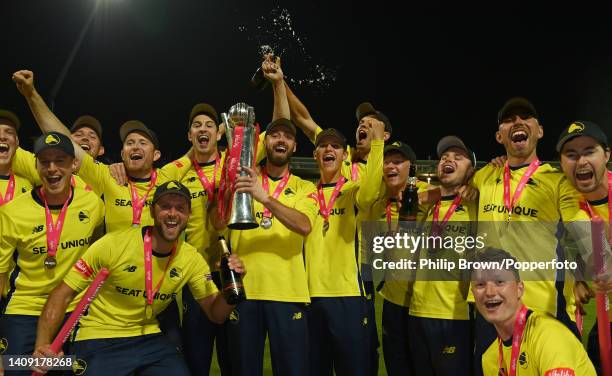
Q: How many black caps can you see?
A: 13